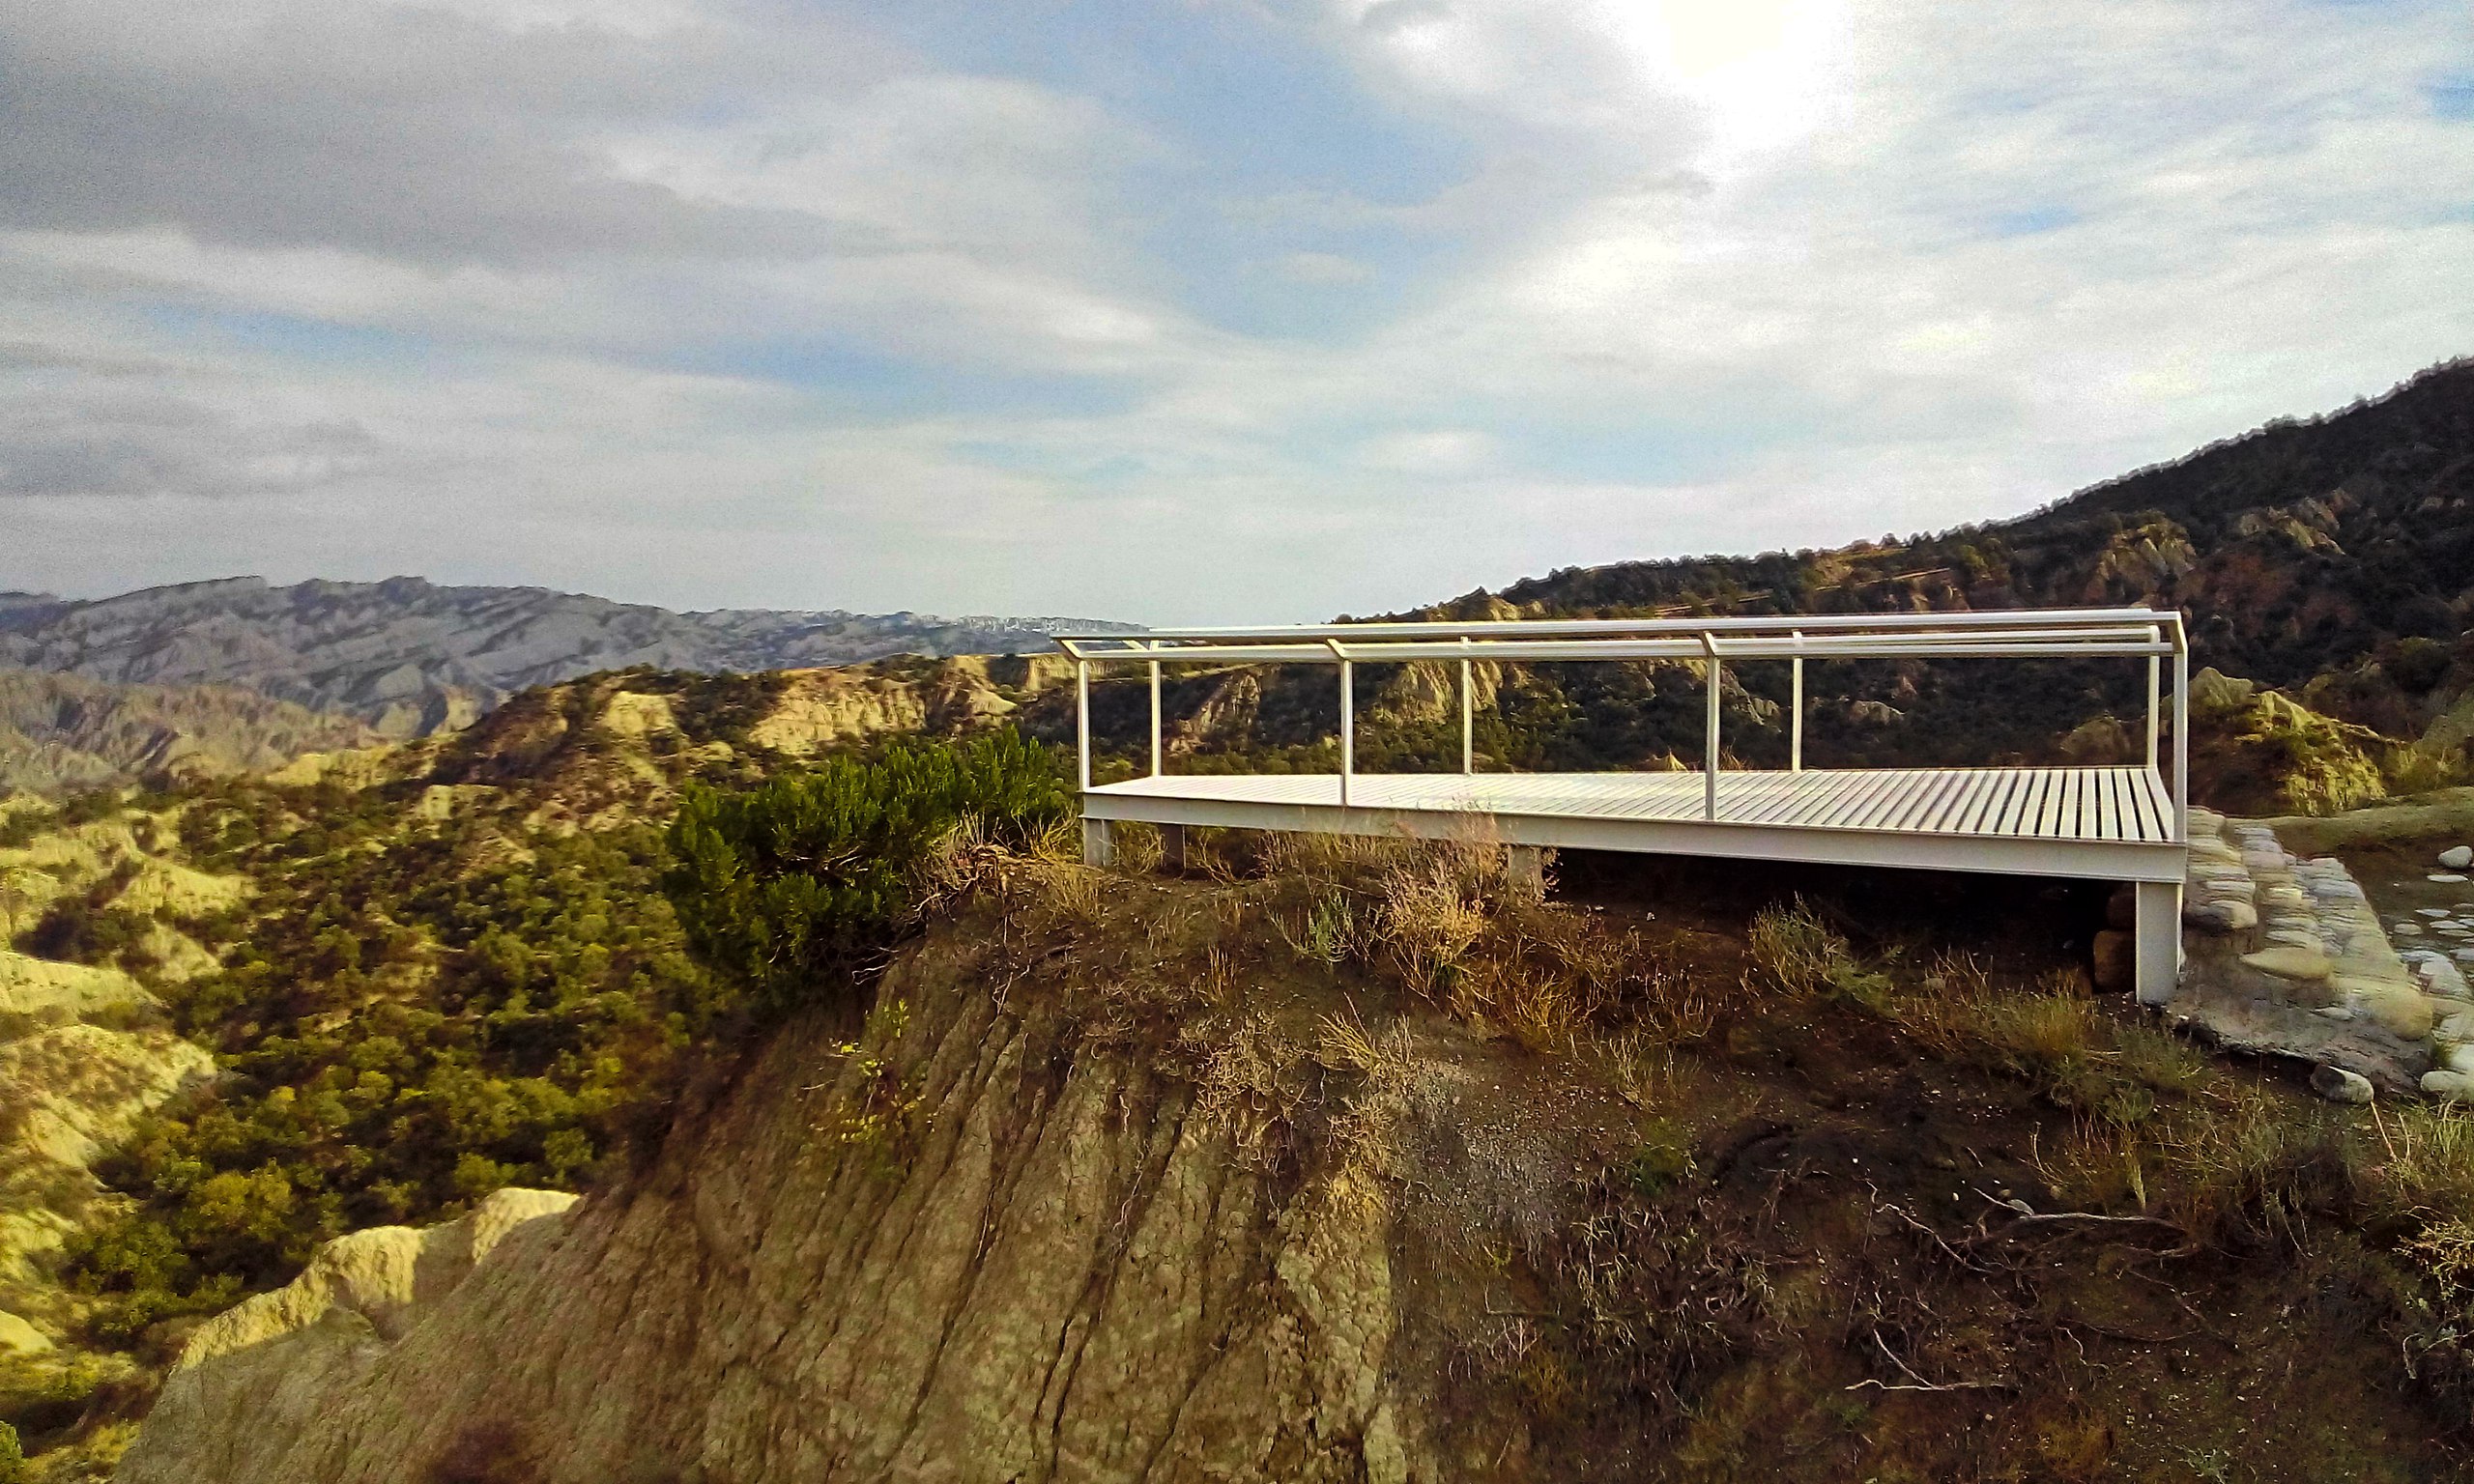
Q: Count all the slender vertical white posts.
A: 8